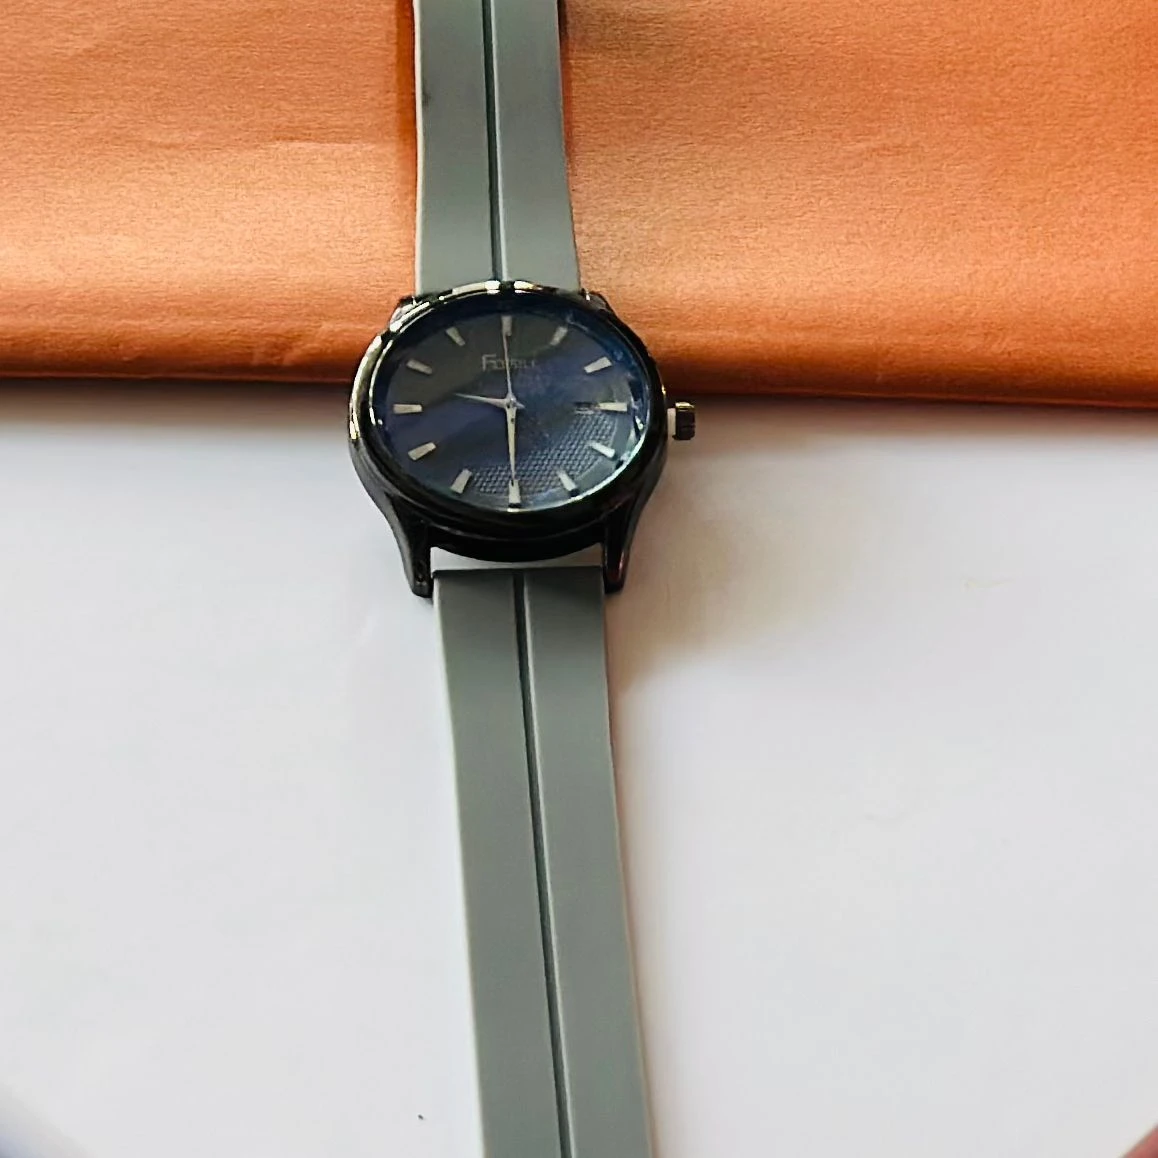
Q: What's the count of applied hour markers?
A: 12